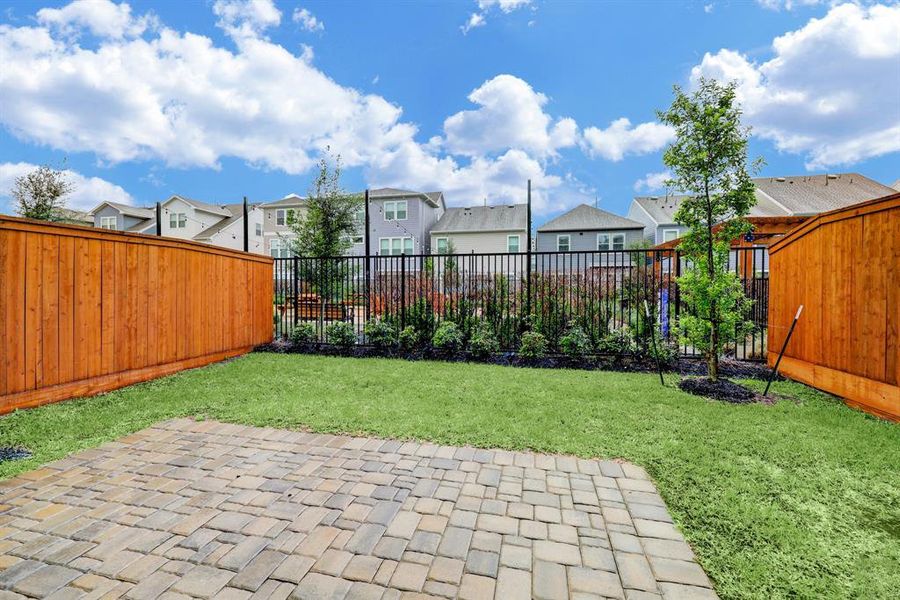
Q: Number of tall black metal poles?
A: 4